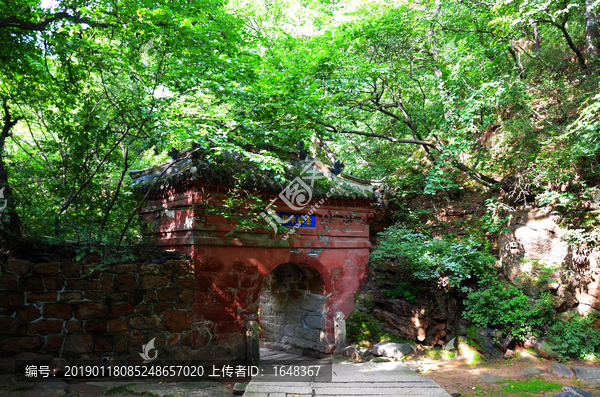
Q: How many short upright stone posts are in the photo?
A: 2